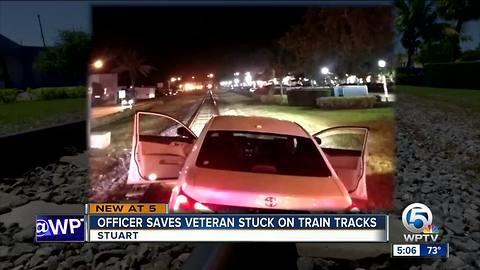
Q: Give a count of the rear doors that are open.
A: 0